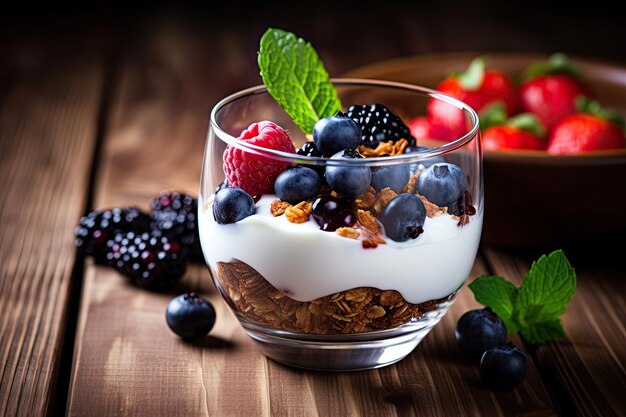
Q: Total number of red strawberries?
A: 5